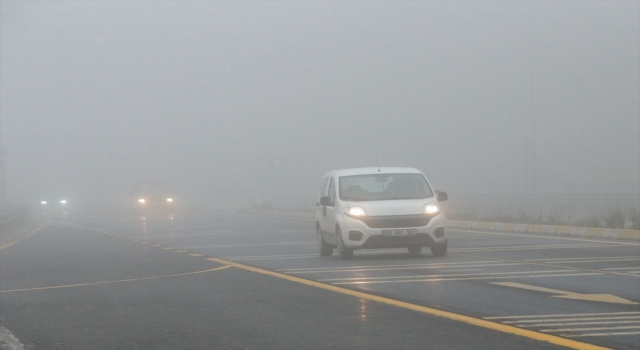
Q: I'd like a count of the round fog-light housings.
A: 2